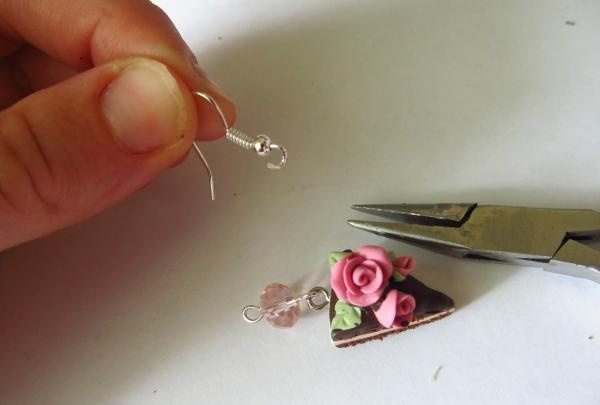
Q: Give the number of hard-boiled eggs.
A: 0